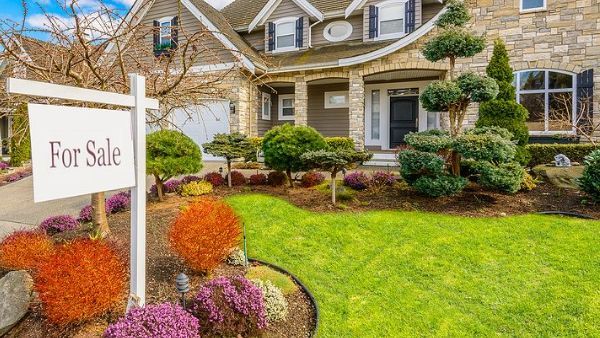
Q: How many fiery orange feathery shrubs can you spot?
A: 3